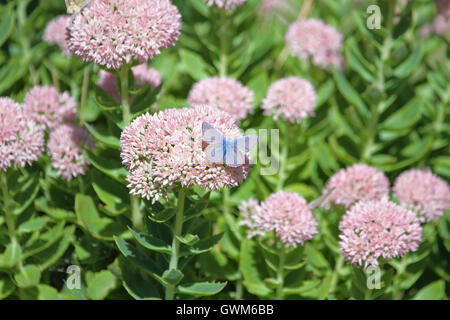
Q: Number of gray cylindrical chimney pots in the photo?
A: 0